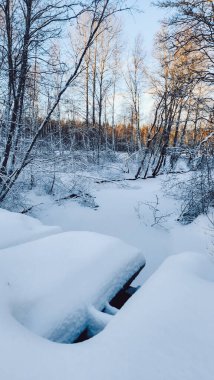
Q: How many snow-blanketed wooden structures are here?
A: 1